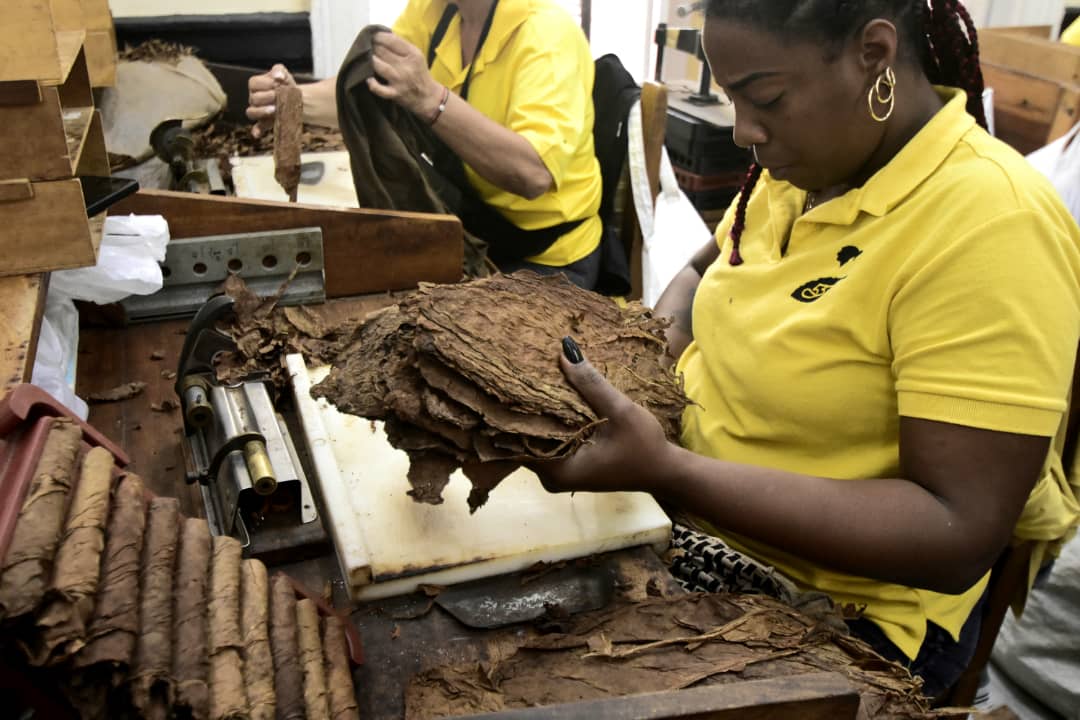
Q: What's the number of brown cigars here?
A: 10